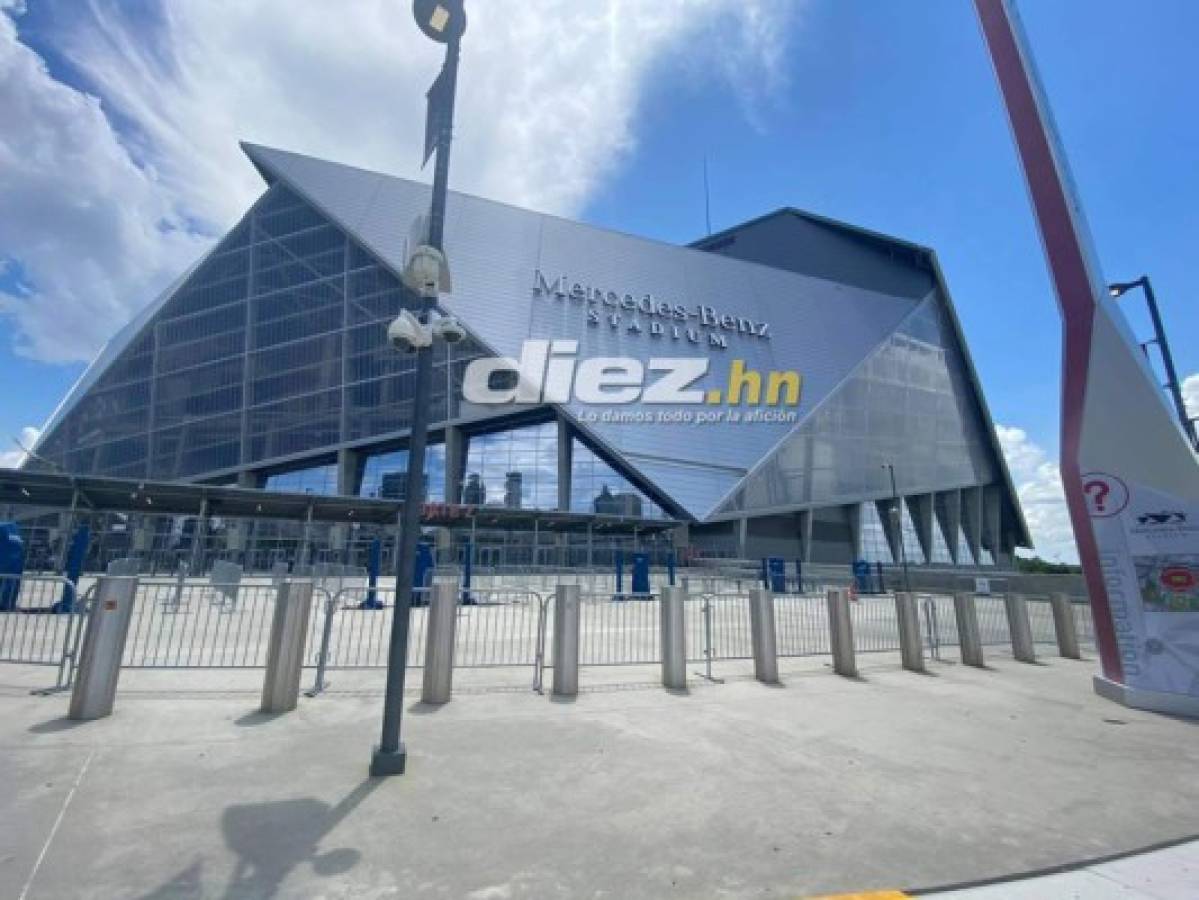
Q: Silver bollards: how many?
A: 11